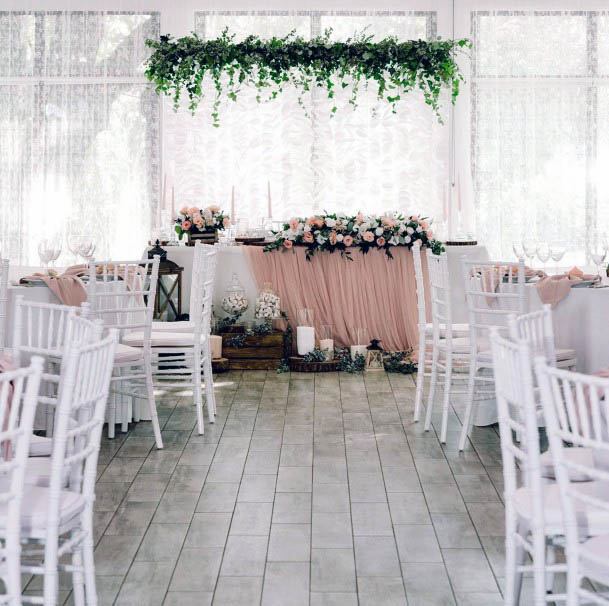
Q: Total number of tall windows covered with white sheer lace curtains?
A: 3